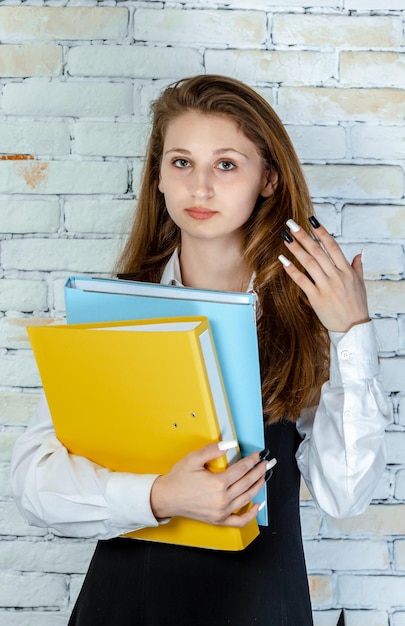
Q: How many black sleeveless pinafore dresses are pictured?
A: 1